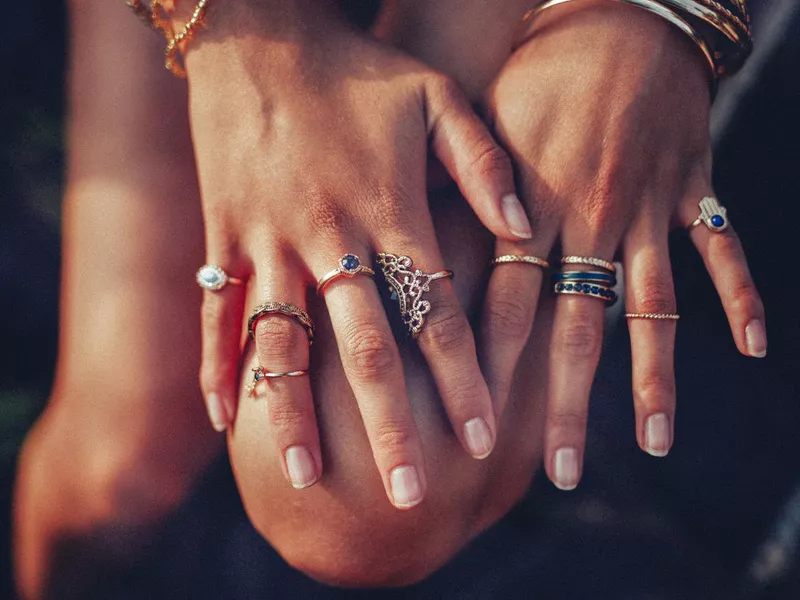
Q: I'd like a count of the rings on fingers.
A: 11